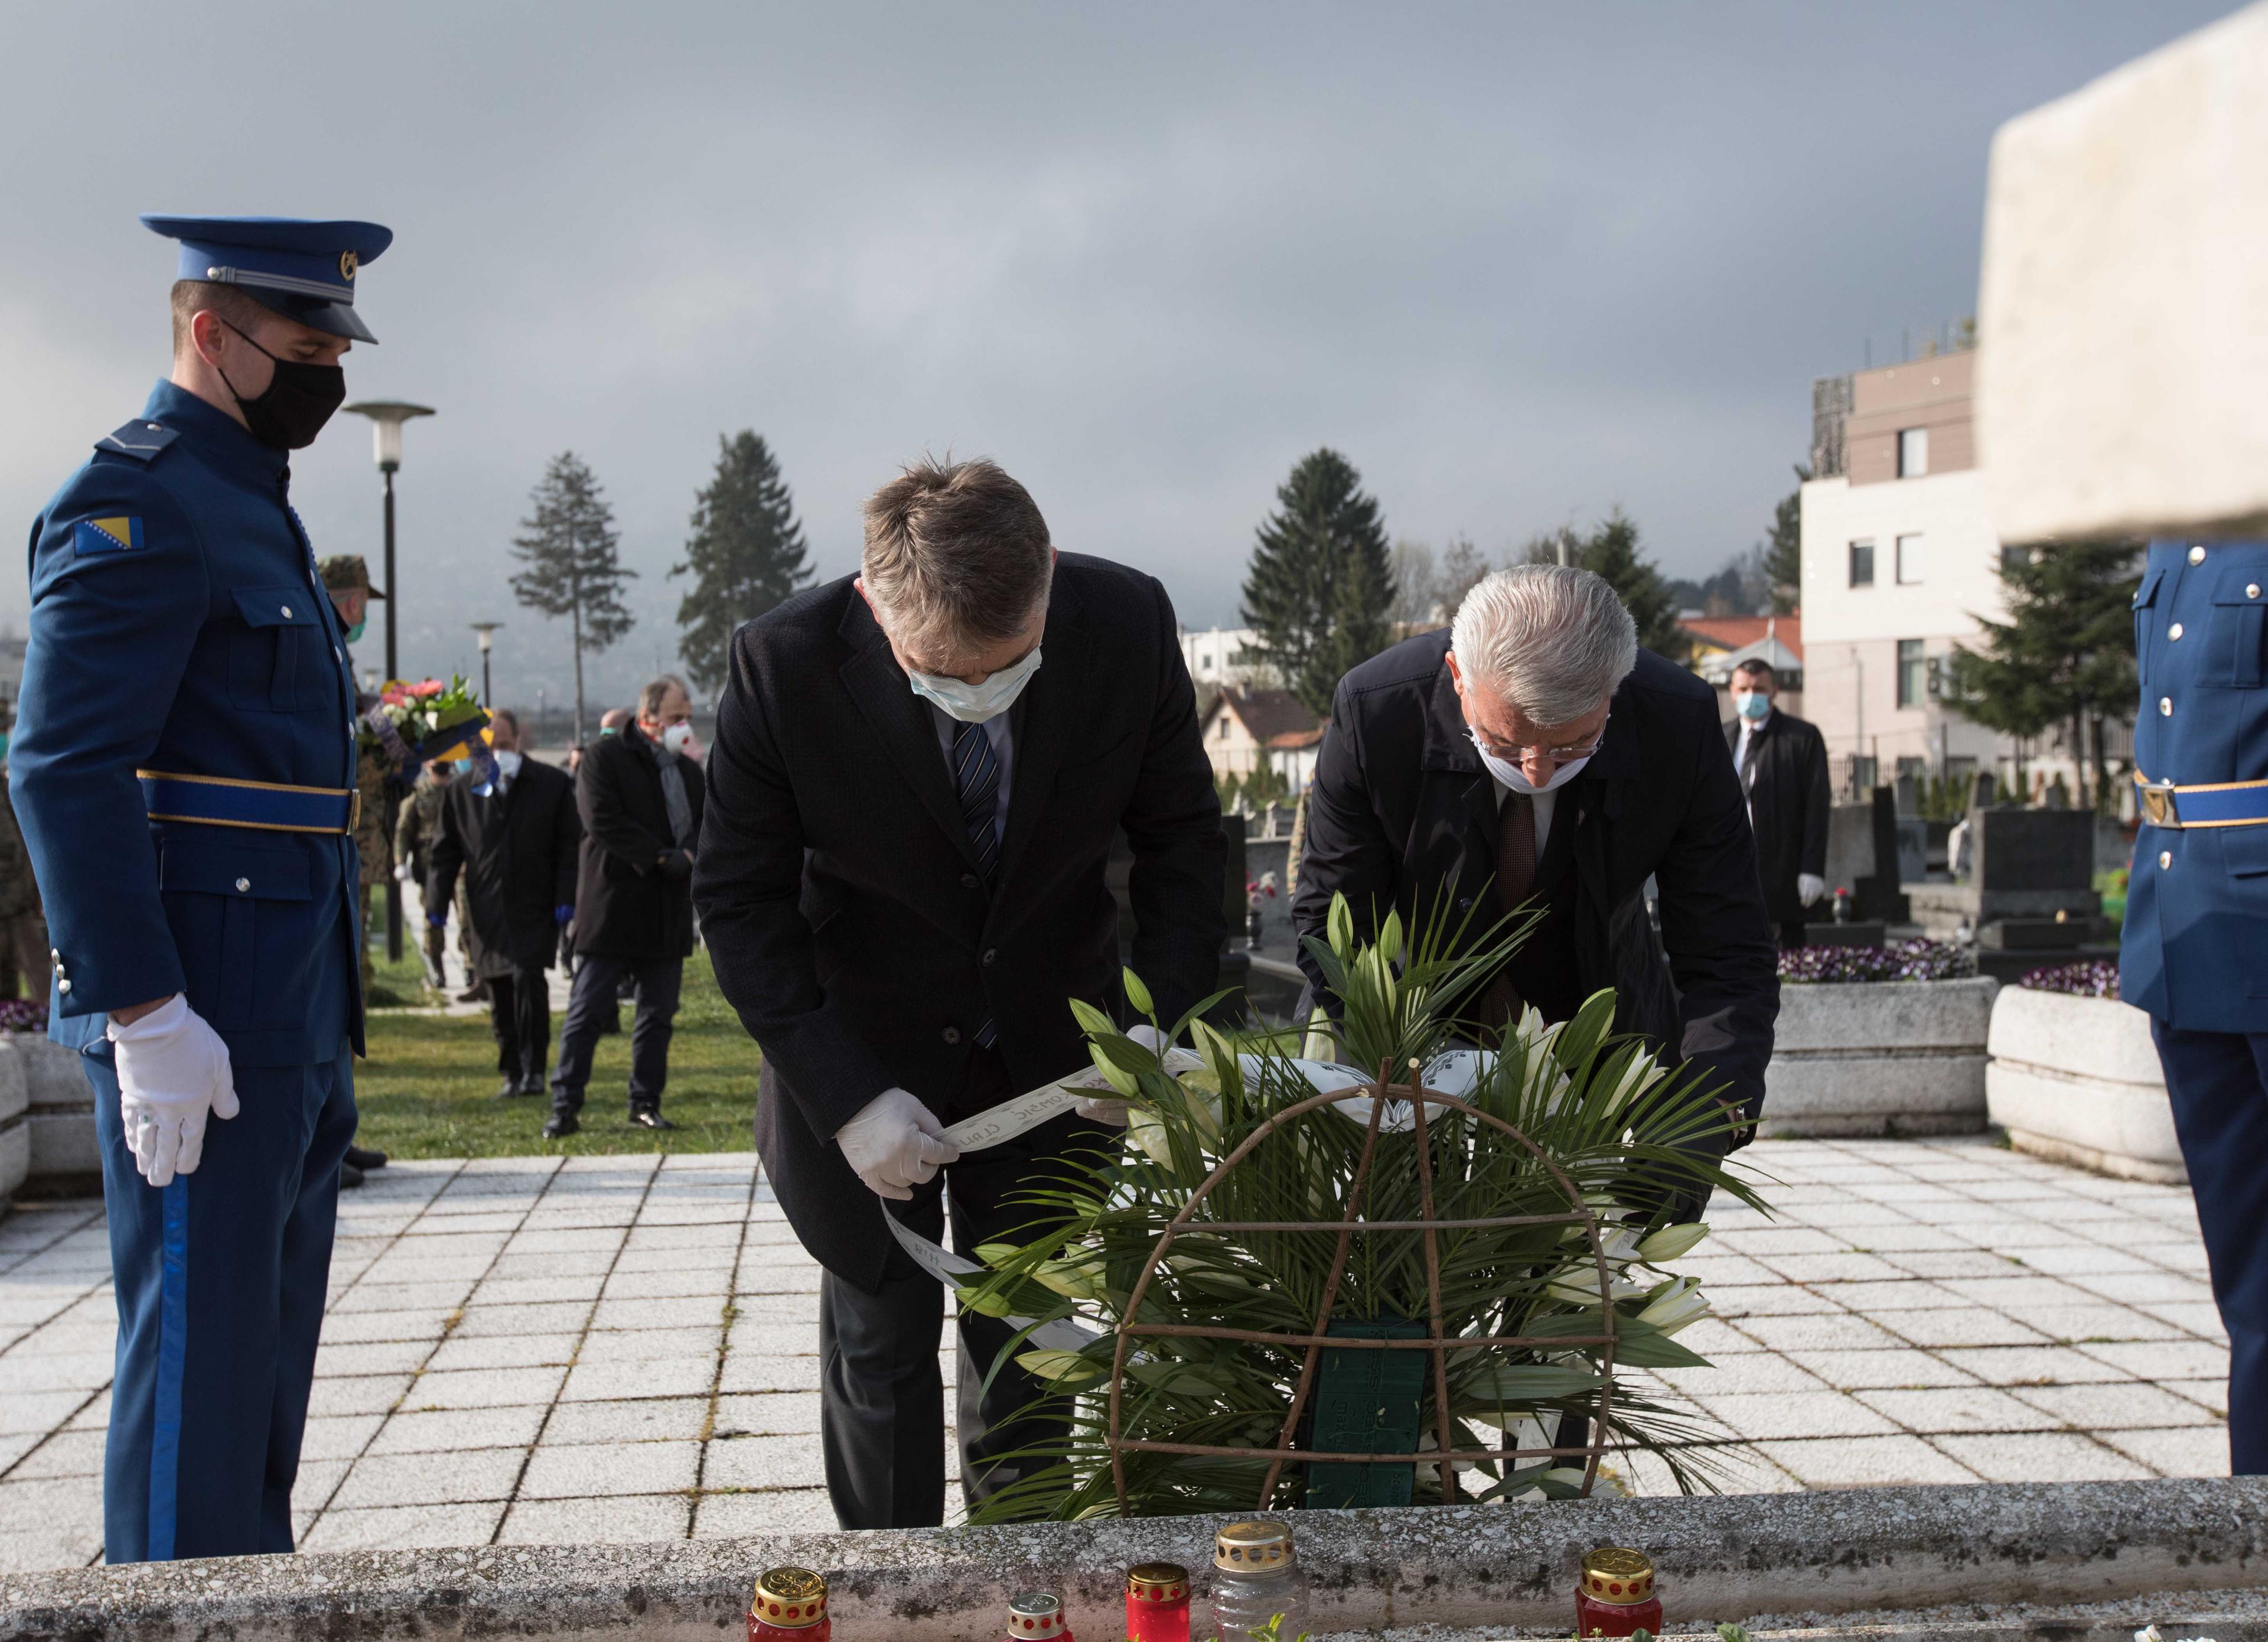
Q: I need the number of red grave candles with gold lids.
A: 3